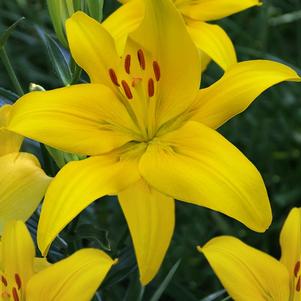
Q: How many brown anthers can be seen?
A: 11